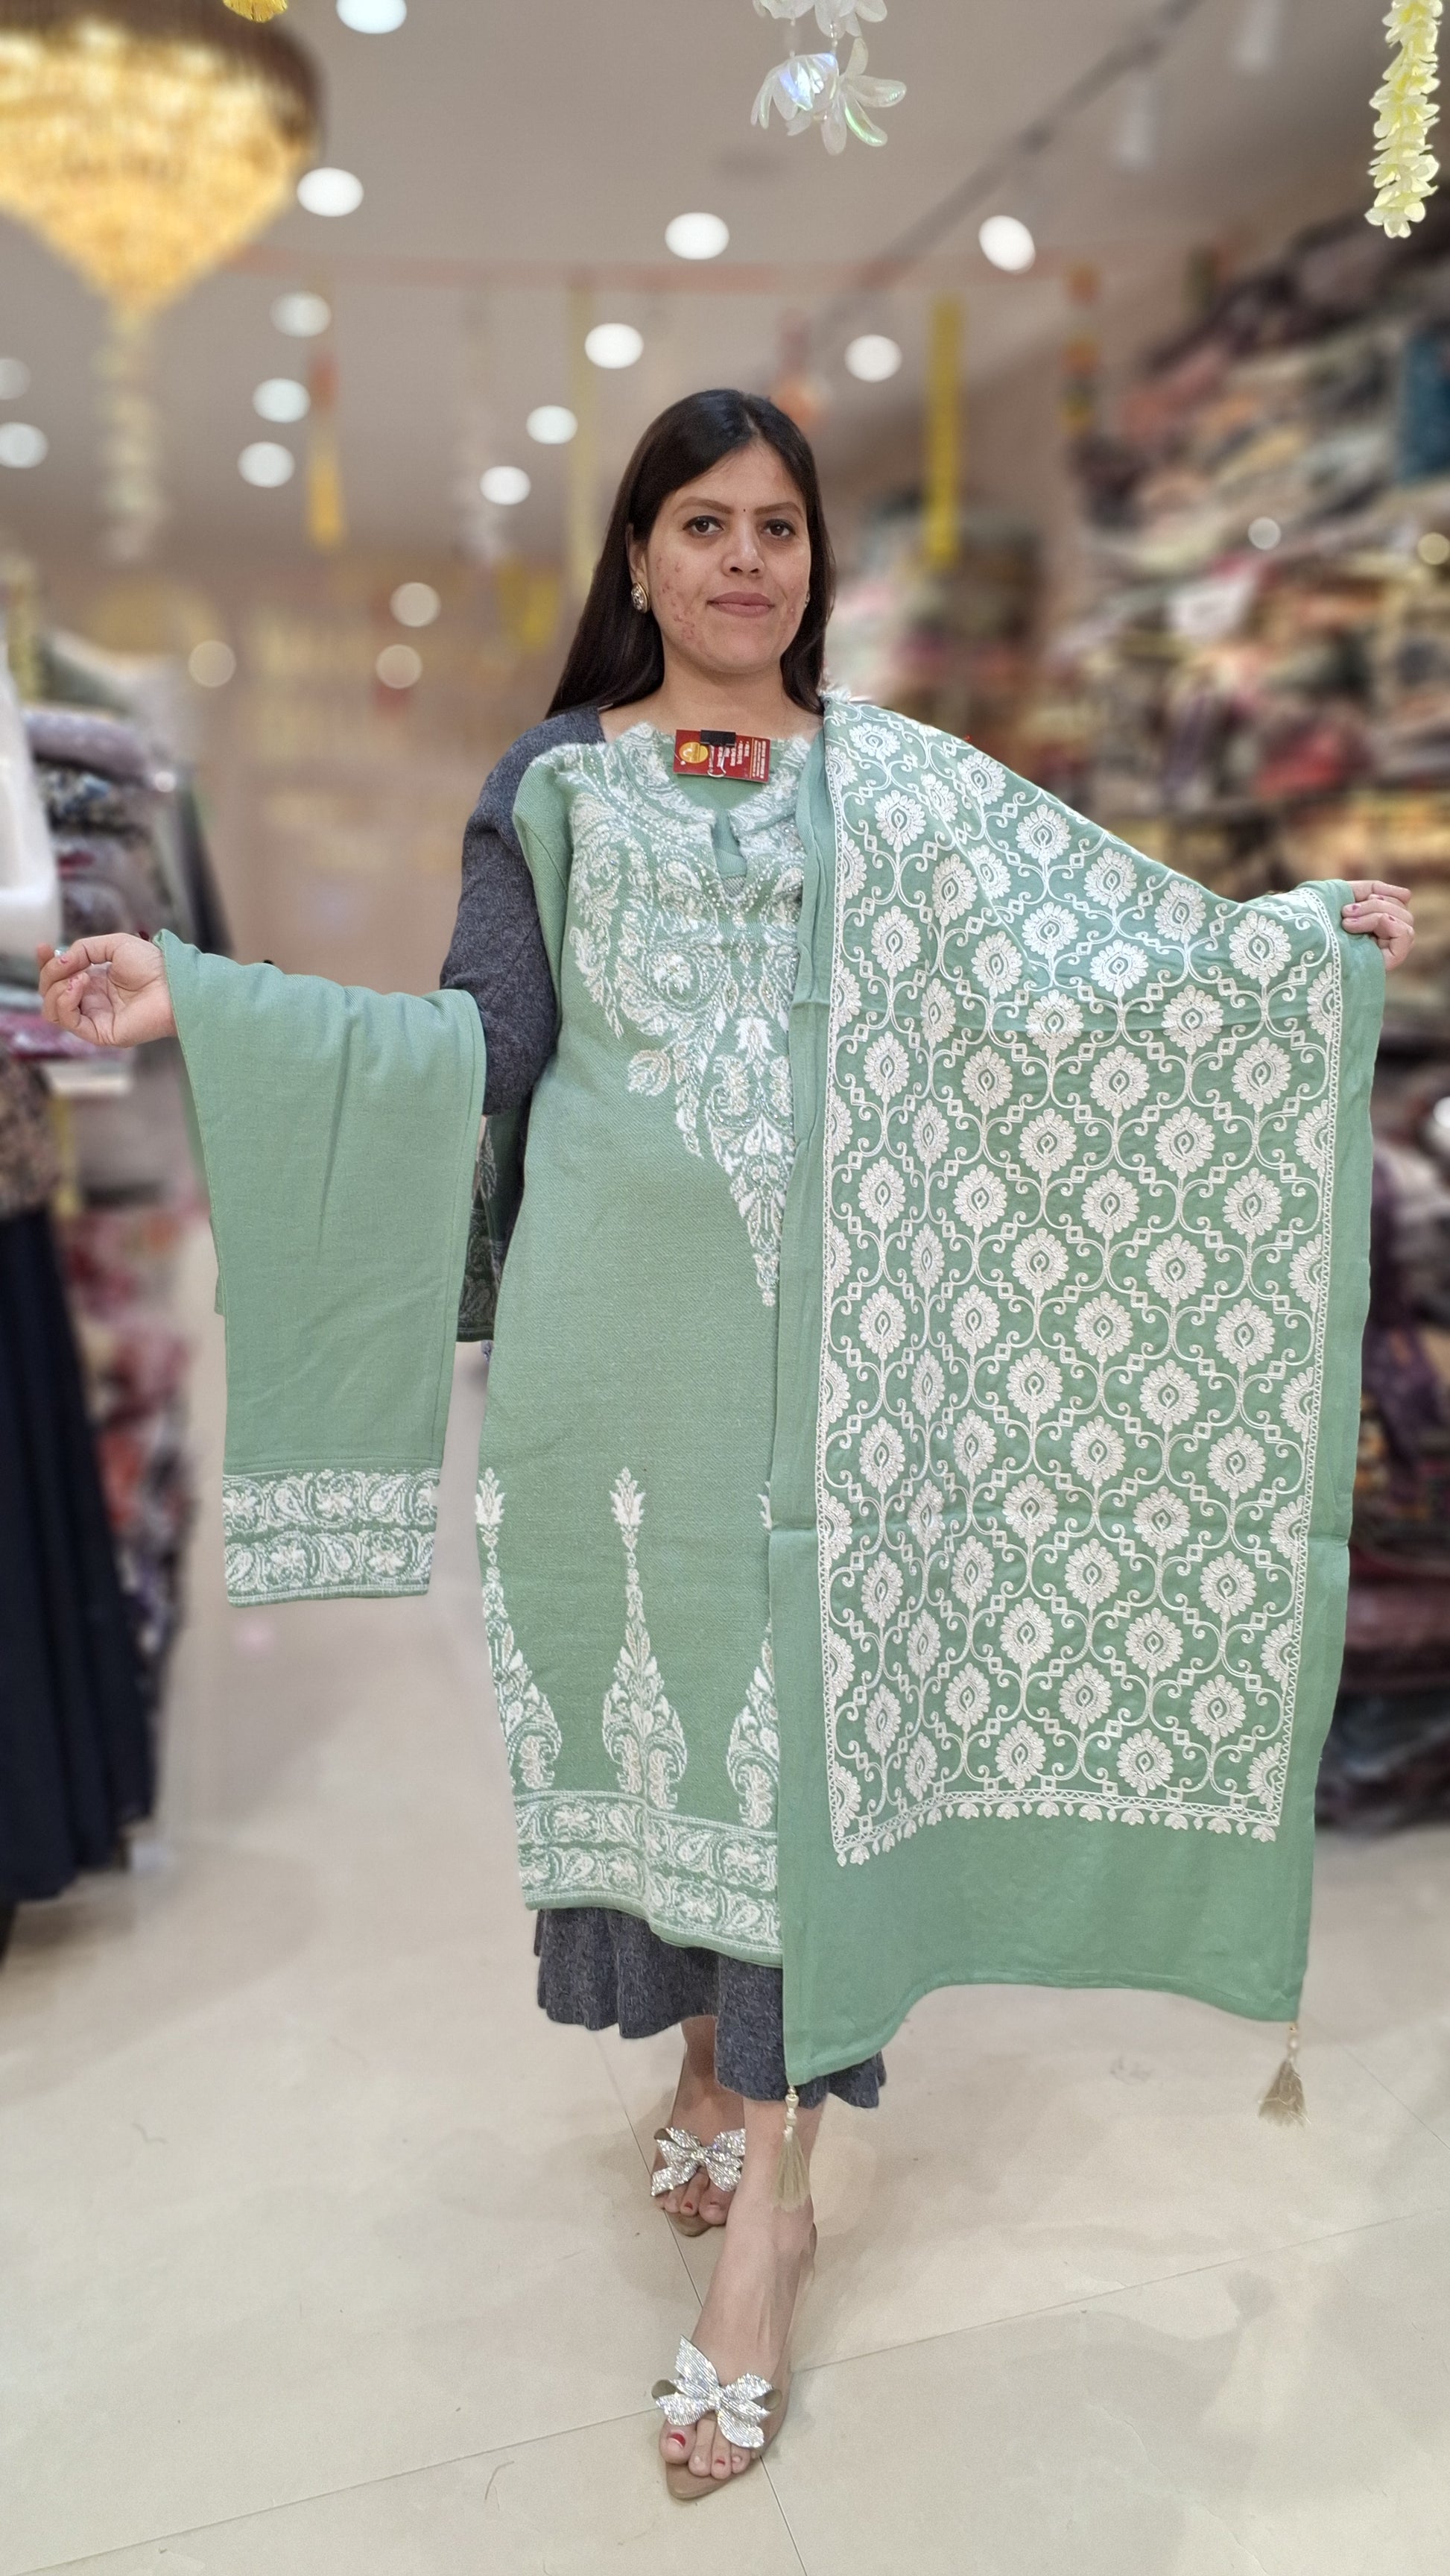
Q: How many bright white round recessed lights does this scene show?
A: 13